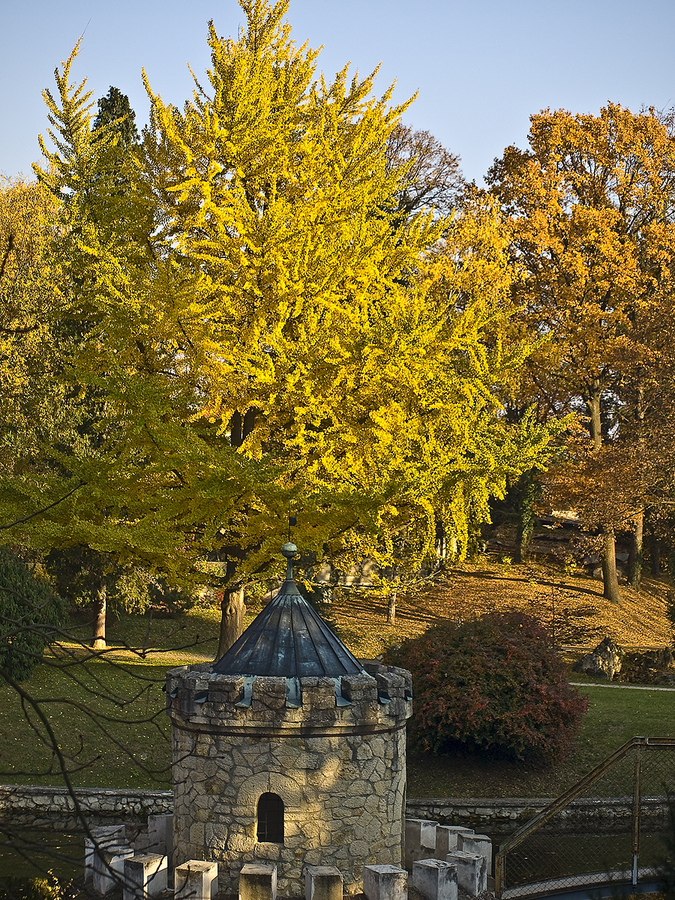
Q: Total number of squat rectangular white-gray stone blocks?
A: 14